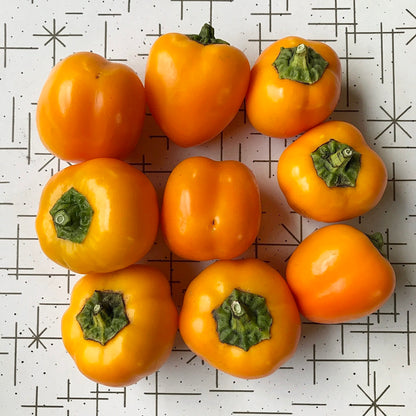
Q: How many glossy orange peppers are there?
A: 9